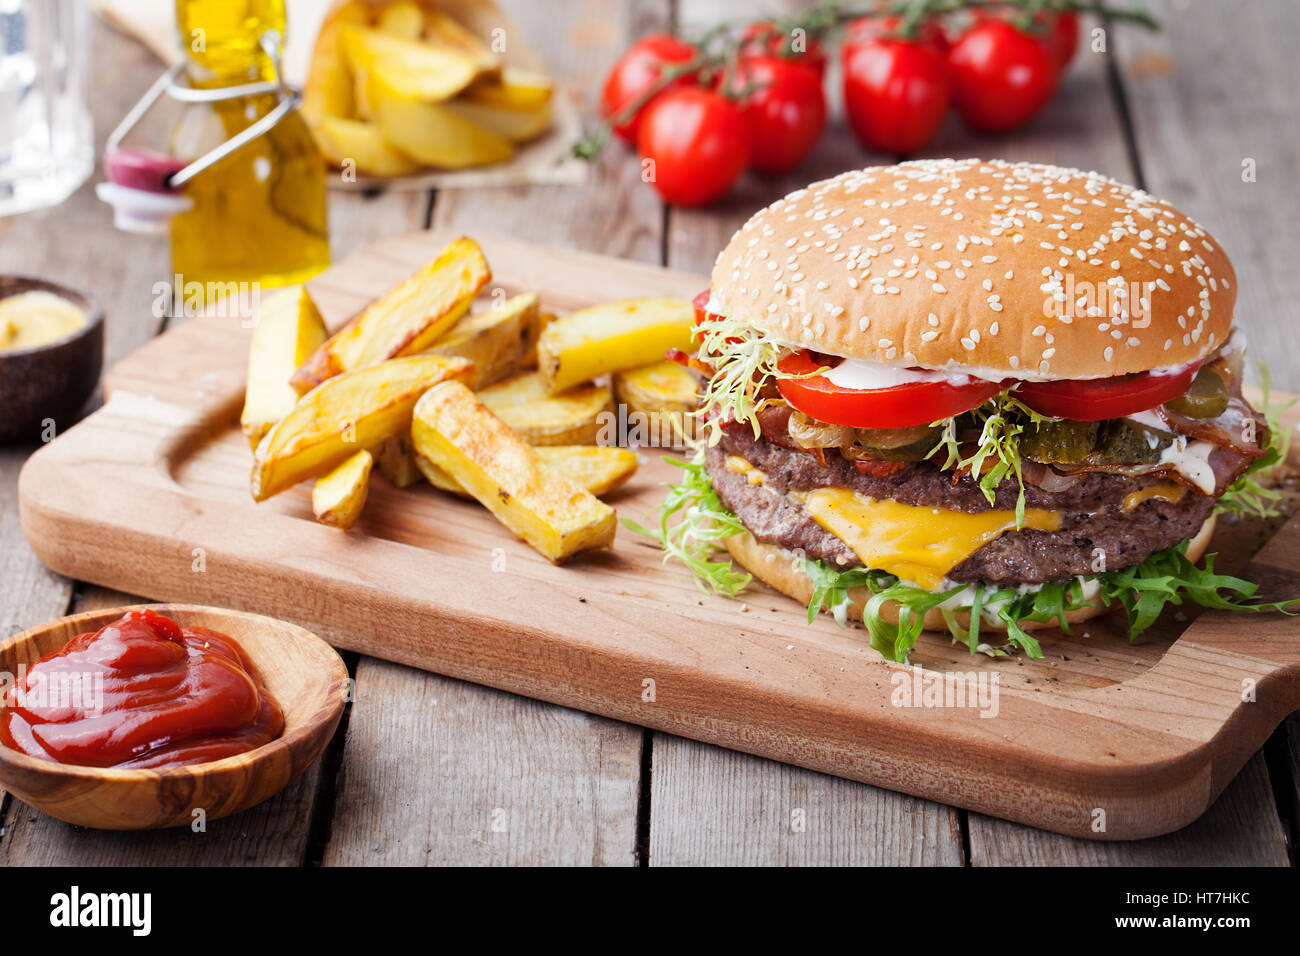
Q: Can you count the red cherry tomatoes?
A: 8